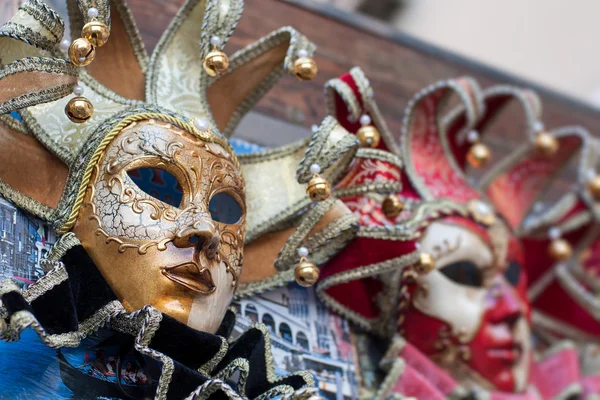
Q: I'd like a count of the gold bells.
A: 14